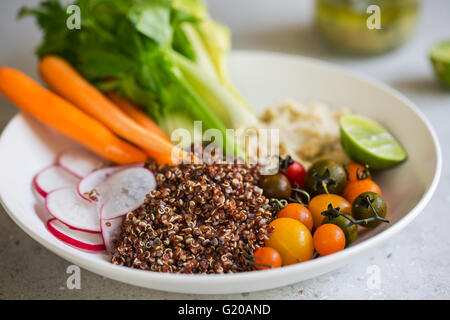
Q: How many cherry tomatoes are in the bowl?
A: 12